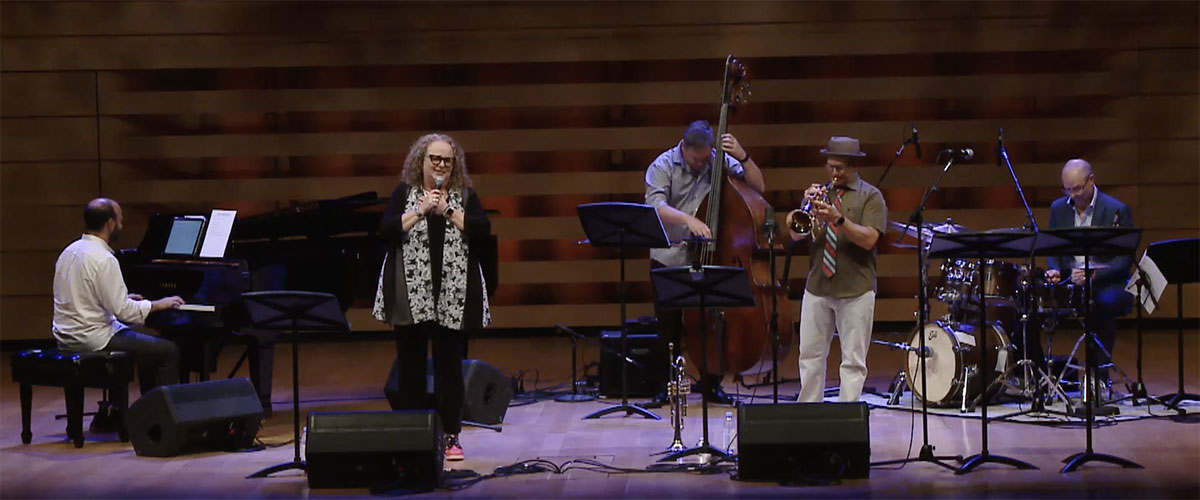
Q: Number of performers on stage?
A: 5